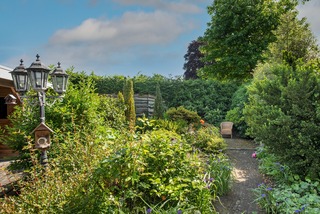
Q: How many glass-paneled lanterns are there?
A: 3